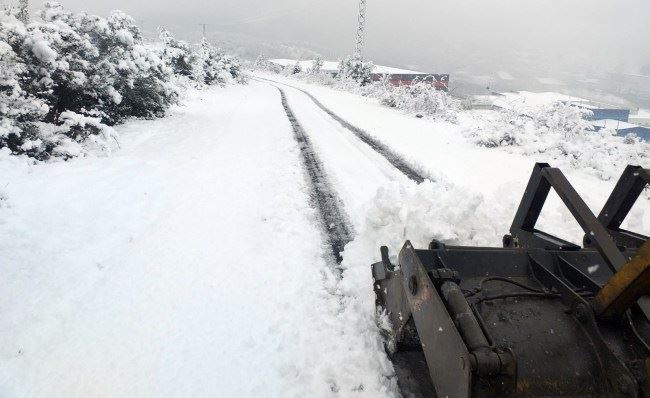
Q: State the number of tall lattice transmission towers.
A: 1